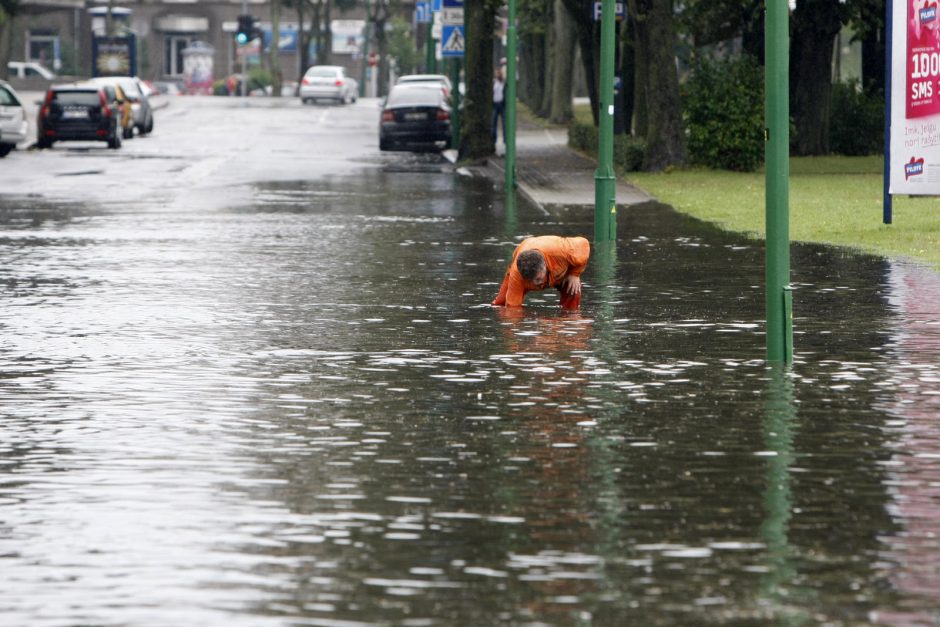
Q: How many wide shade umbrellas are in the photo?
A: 0